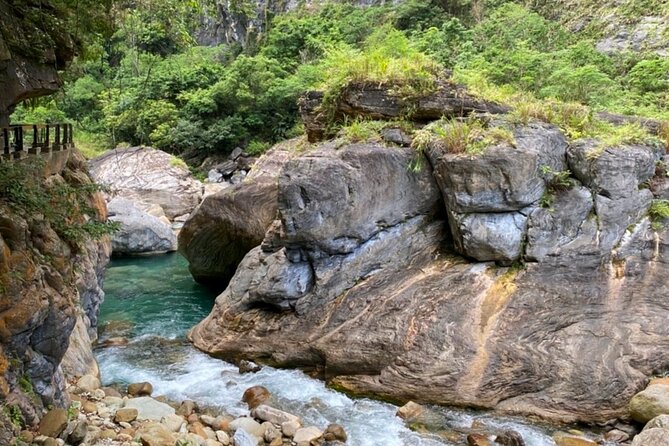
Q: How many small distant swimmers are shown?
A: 0